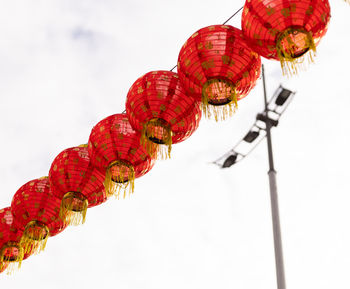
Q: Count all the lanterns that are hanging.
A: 7